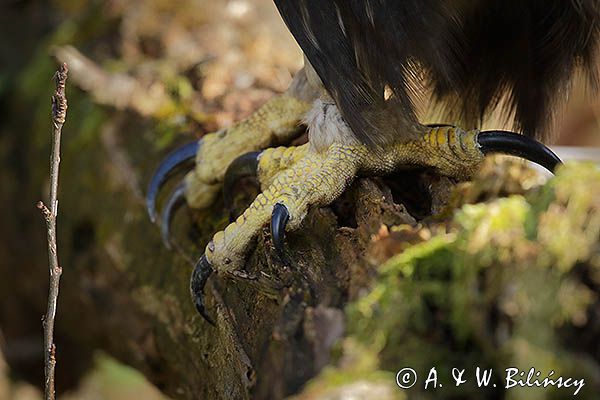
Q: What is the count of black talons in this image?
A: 6